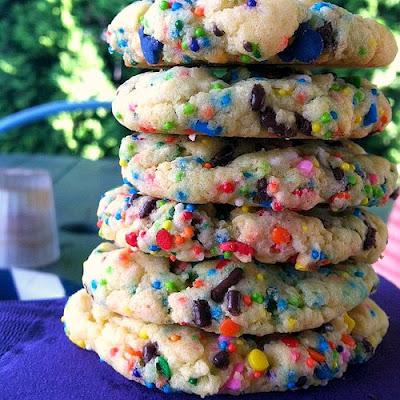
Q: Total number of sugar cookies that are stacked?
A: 6